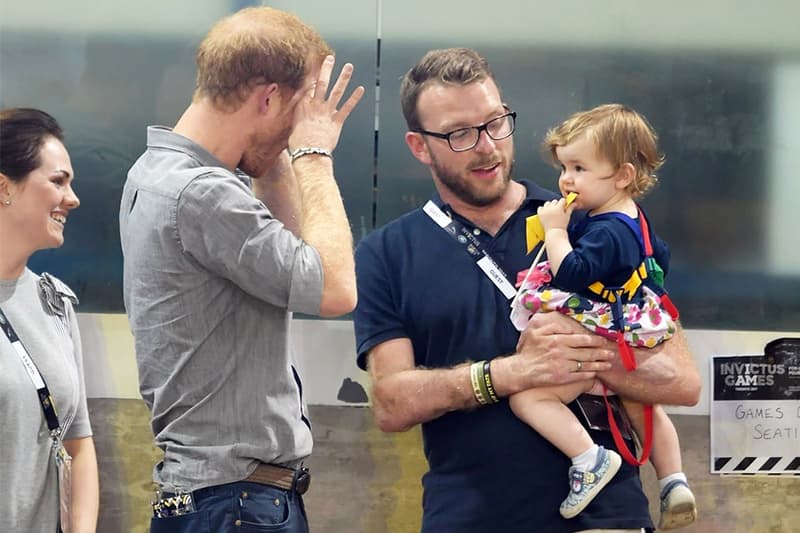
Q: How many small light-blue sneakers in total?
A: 2